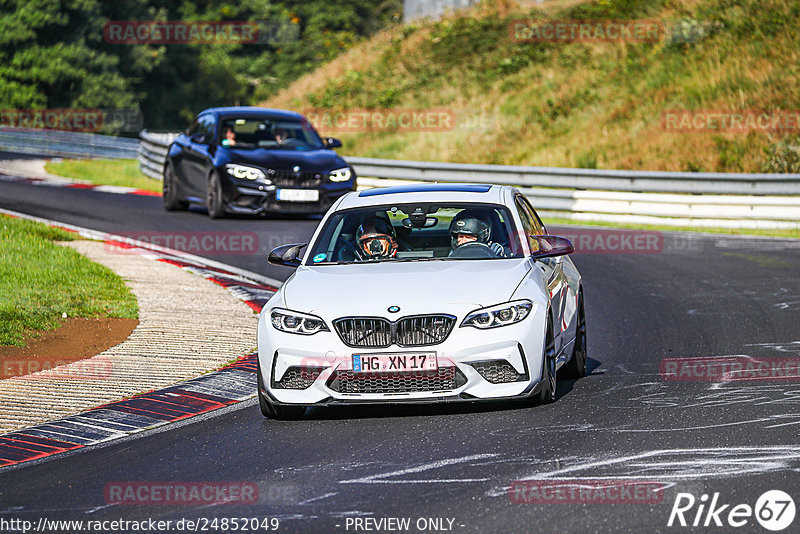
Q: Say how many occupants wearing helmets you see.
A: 2